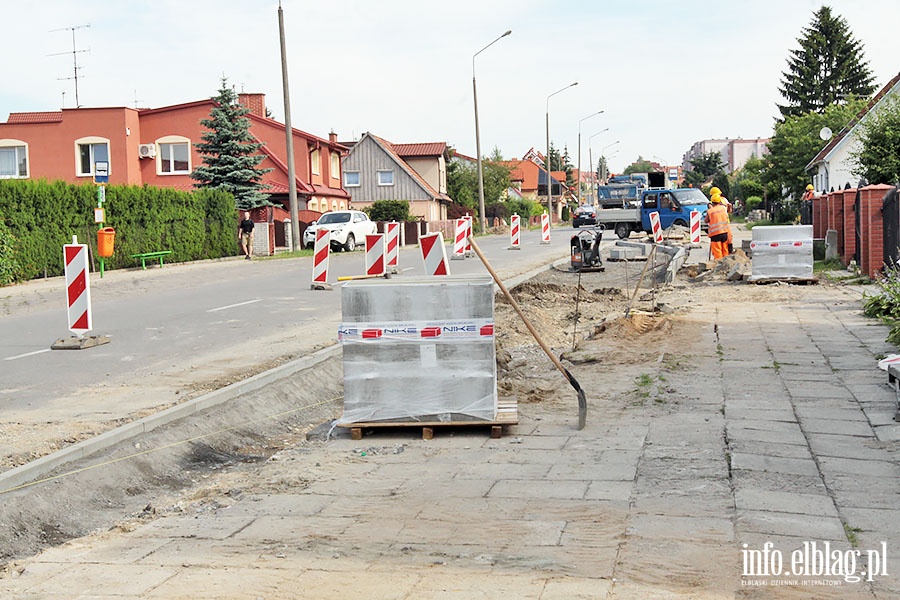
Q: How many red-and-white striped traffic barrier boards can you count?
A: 11